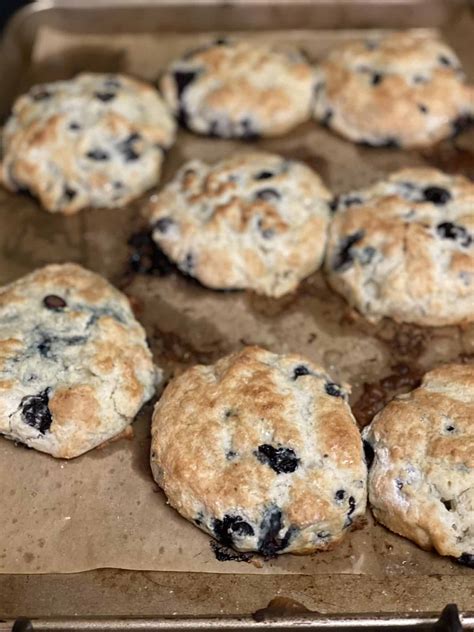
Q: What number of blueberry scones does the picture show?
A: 8